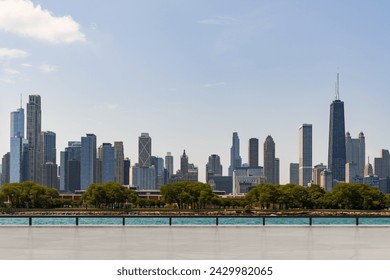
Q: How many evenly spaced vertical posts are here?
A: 8